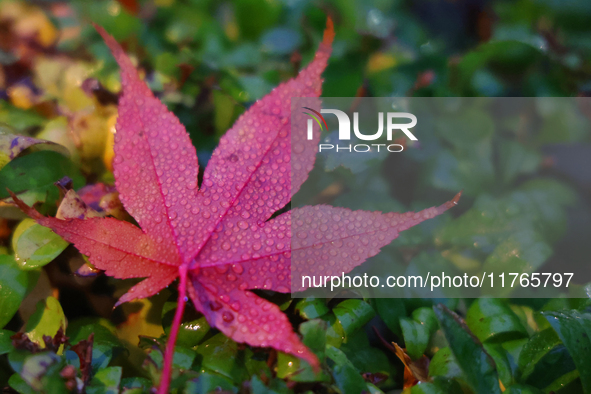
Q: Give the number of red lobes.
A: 6